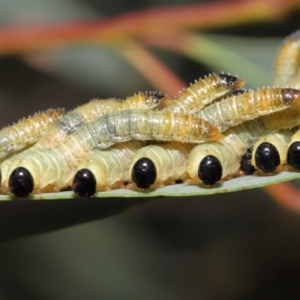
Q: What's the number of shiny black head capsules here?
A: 6